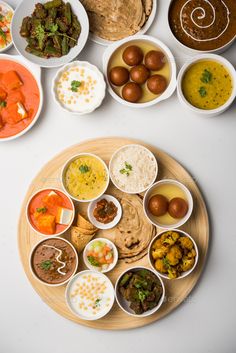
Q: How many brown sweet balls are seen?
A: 8